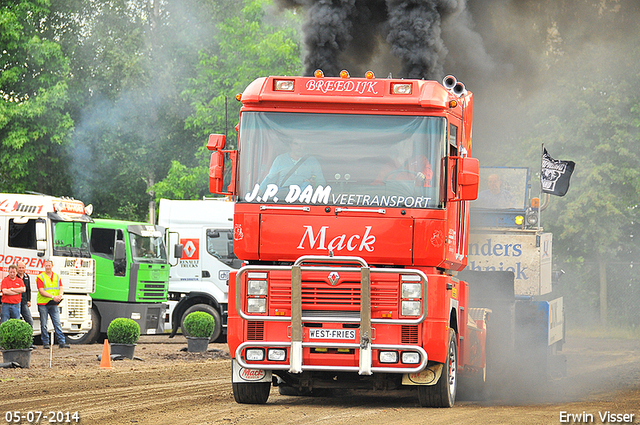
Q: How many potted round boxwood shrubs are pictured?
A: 3